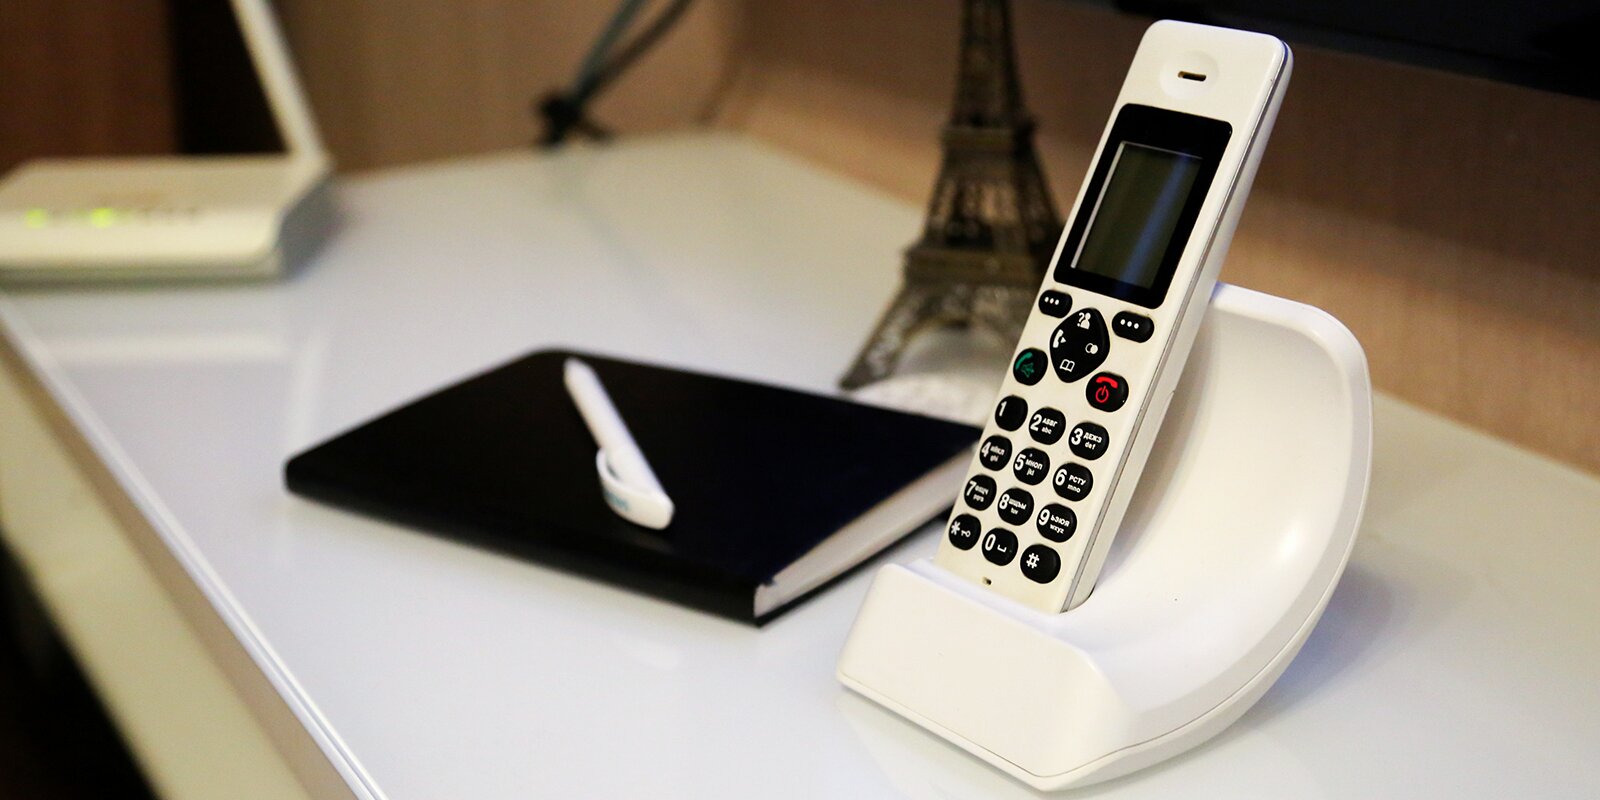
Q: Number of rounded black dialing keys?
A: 12